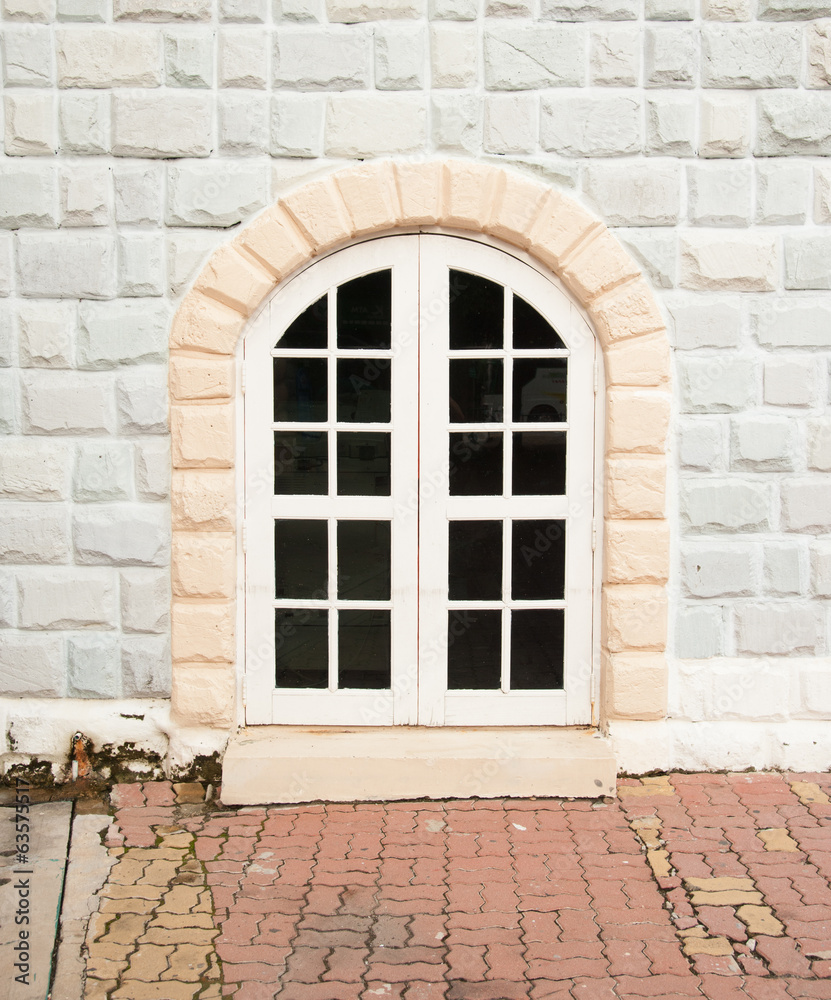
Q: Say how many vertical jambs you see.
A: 2